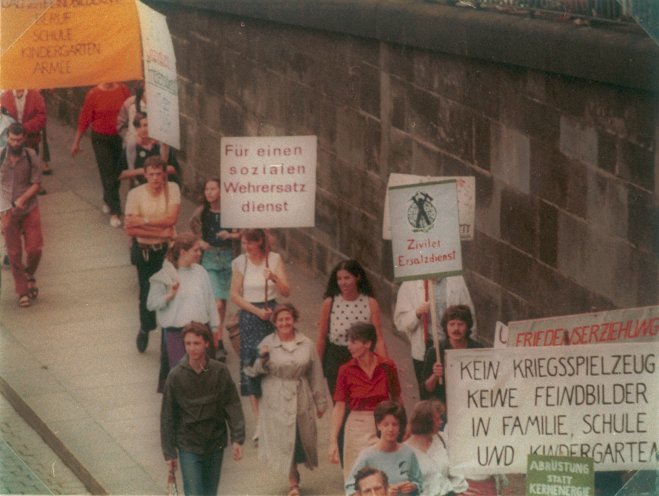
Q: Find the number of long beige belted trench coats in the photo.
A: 1